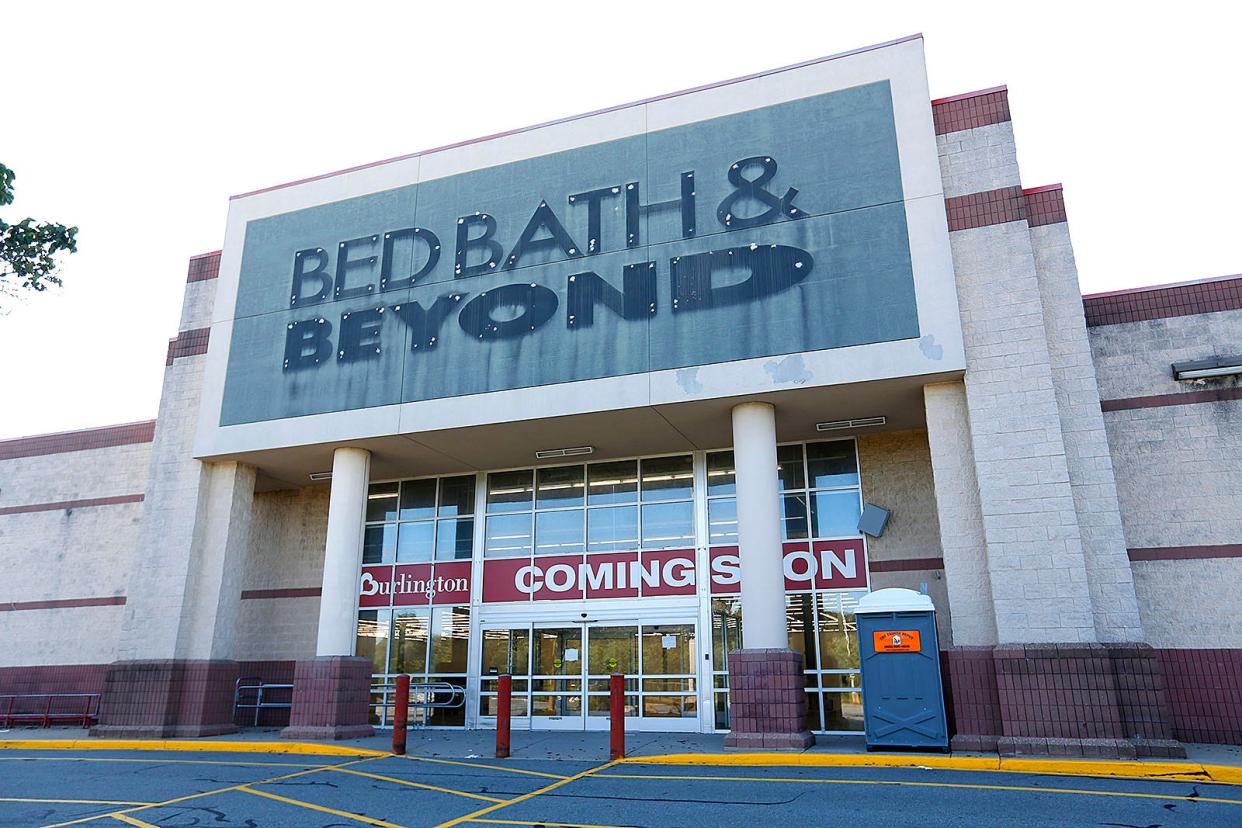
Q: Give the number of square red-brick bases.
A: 2